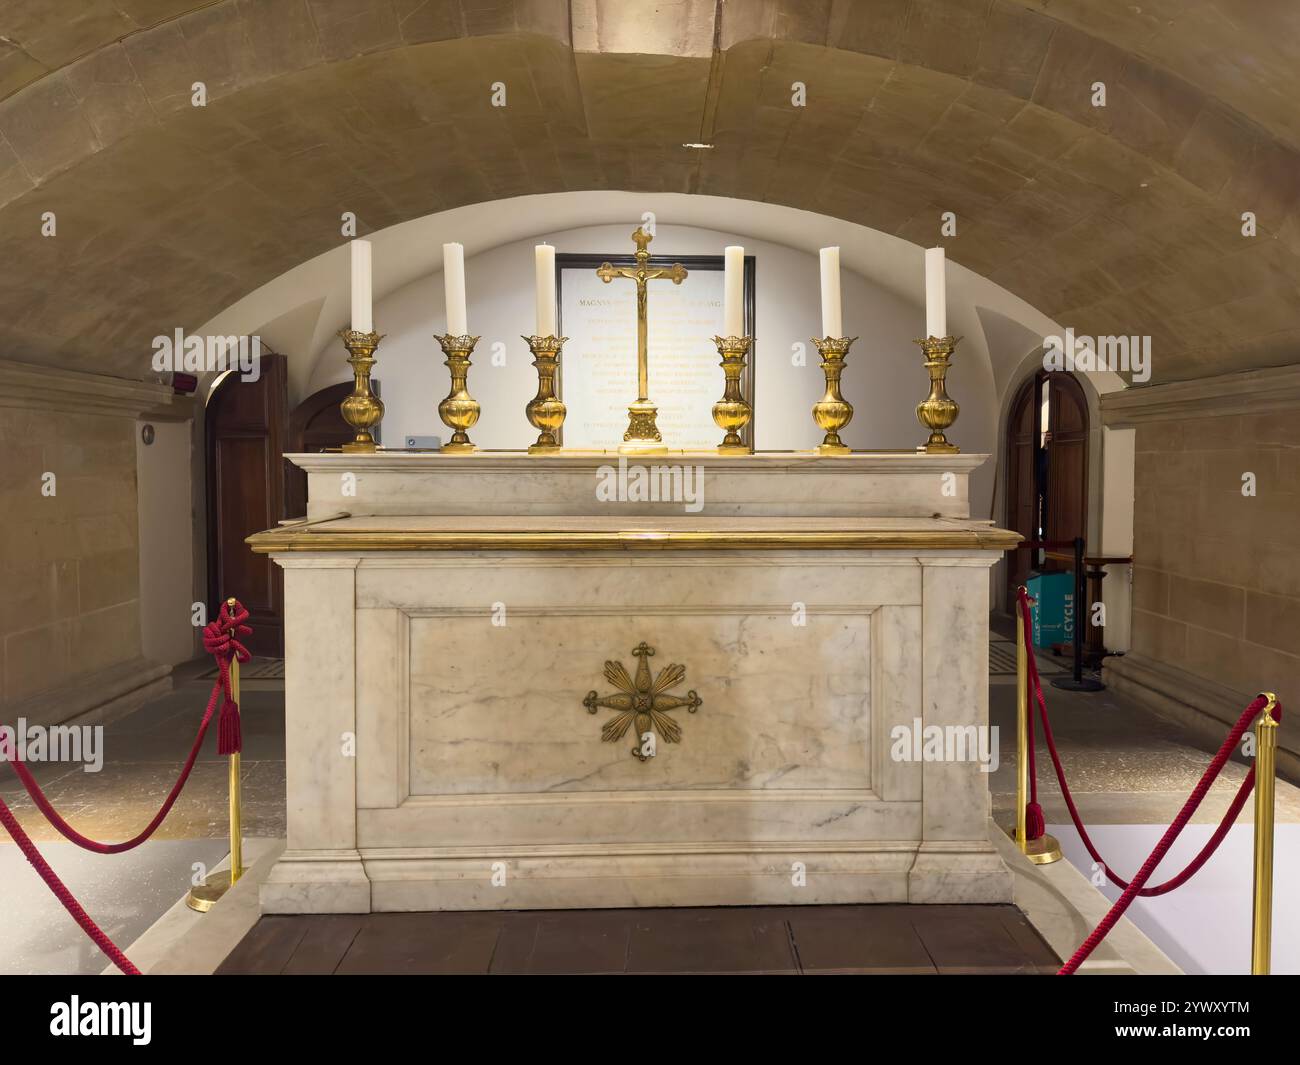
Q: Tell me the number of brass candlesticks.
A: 6